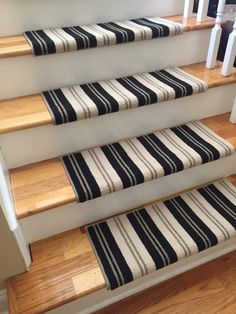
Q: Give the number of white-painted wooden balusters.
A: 5